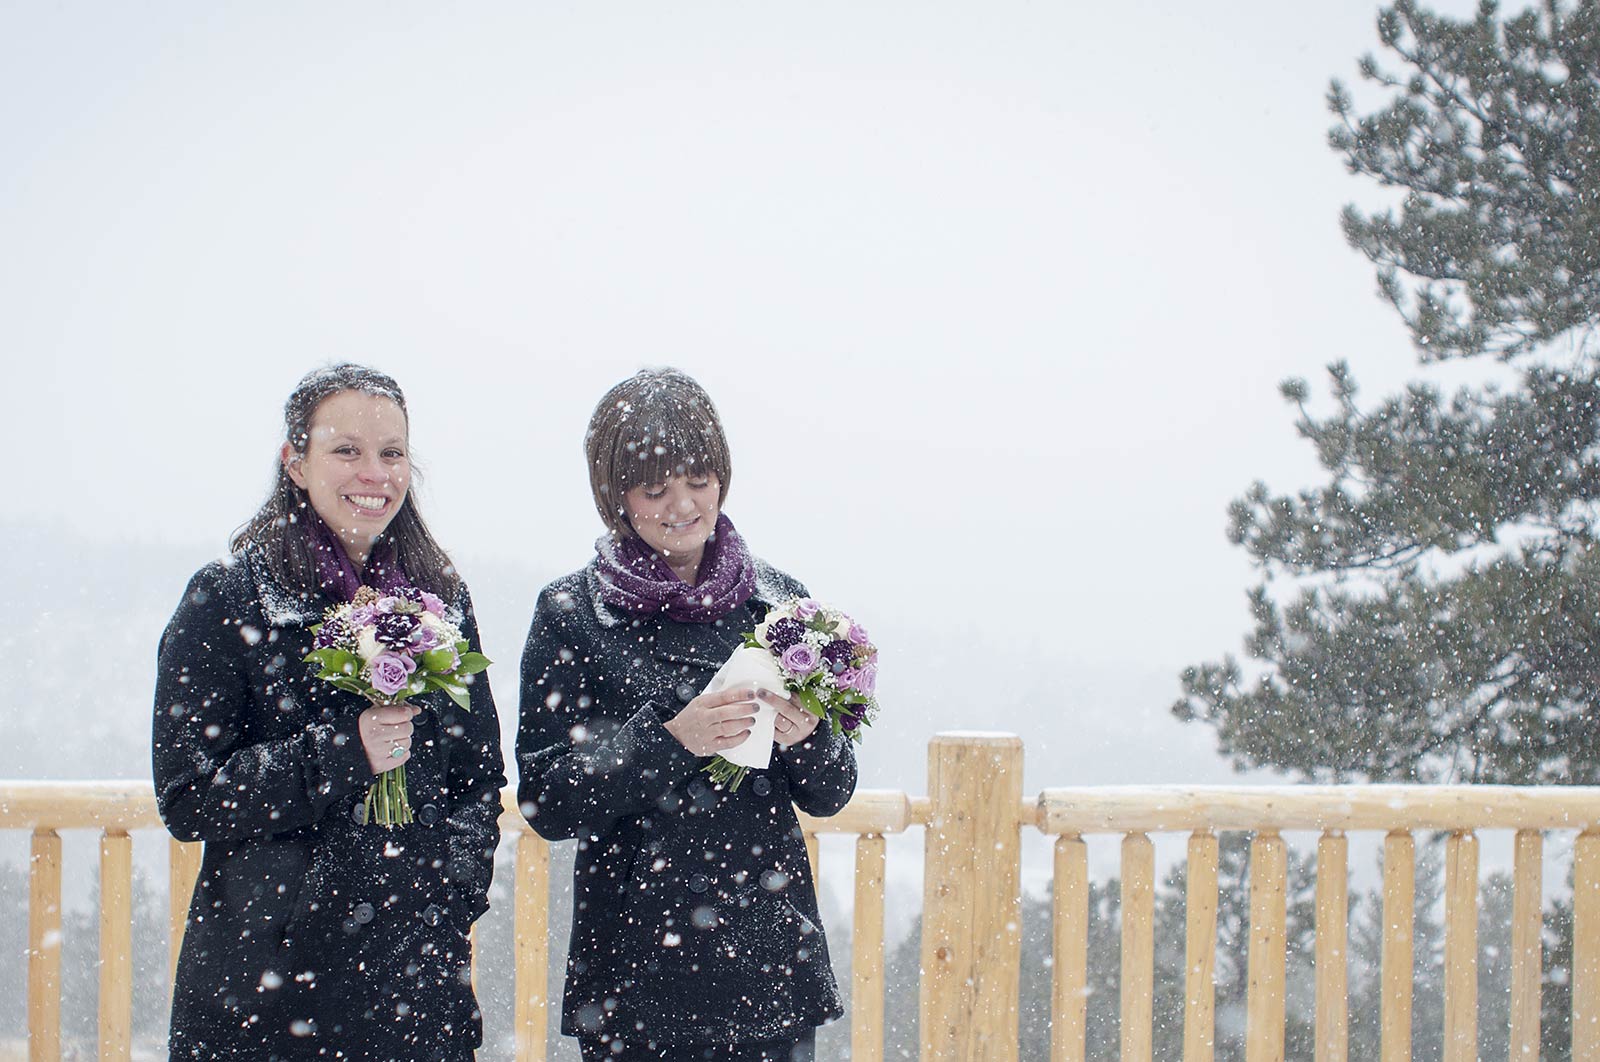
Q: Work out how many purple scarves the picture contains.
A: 2